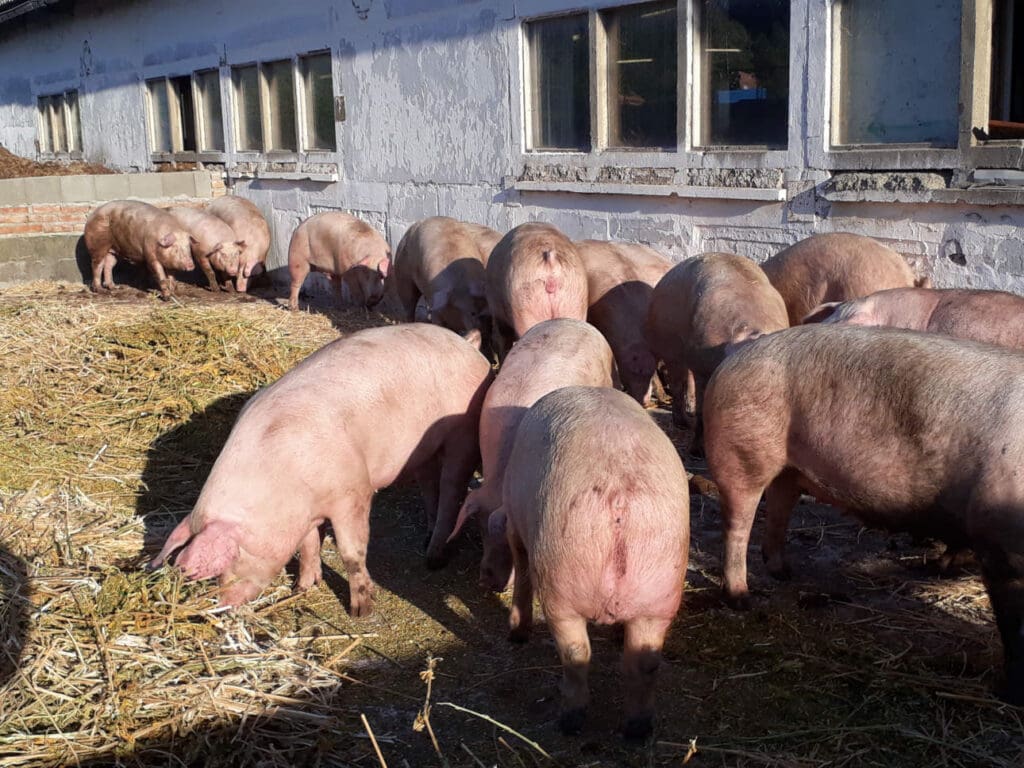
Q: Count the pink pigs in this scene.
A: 14